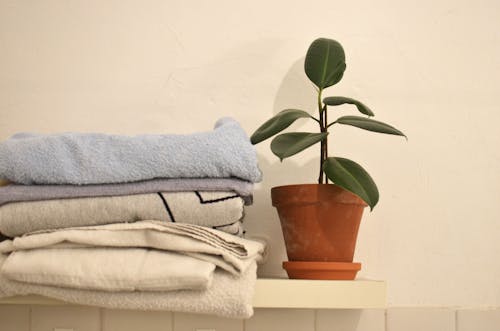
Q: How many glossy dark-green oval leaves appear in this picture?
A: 6